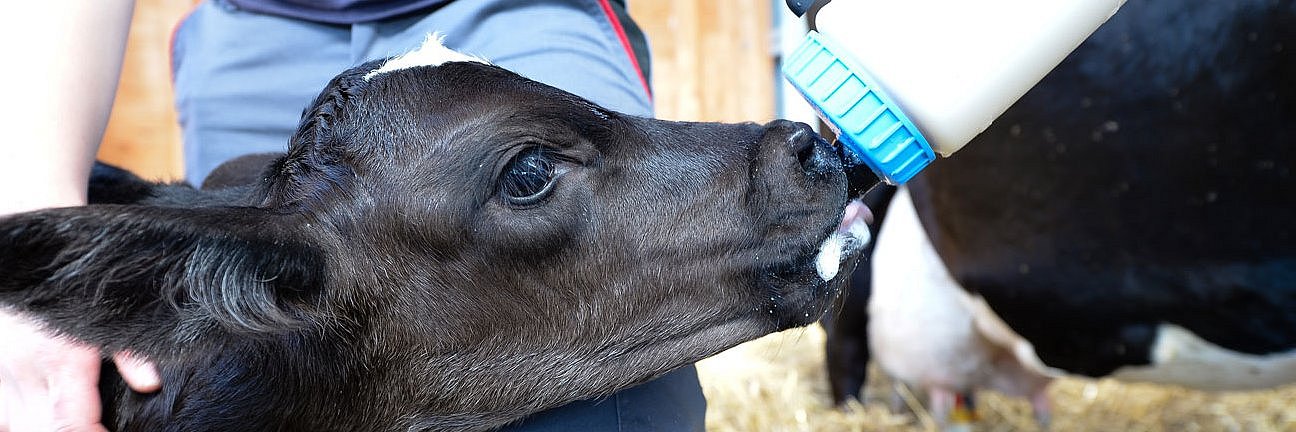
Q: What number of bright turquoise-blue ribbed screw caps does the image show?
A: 1